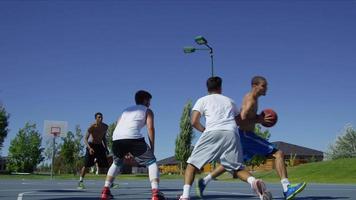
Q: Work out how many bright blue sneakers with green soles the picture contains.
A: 2